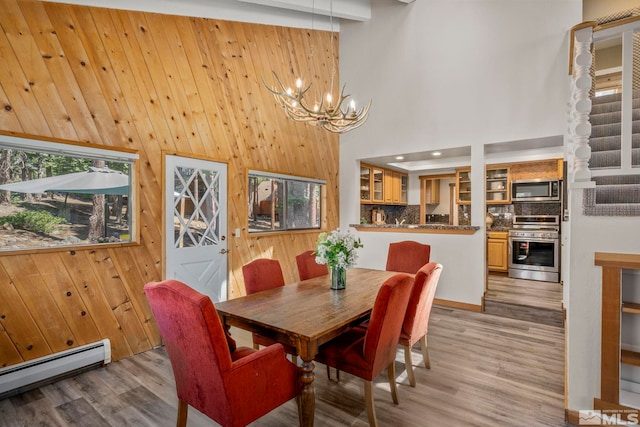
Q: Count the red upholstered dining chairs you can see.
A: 6